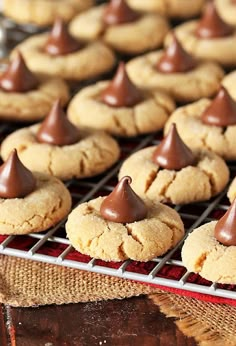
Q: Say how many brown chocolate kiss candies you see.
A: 12